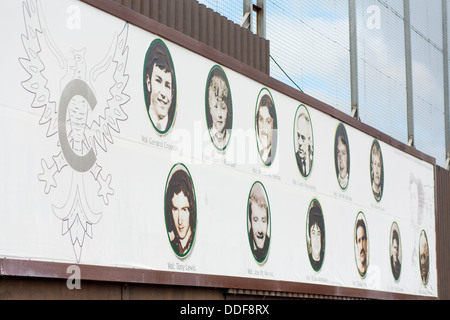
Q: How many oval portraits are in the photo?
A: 12